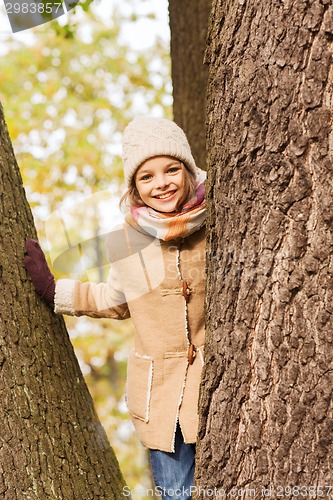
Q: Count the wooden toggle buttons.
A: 2